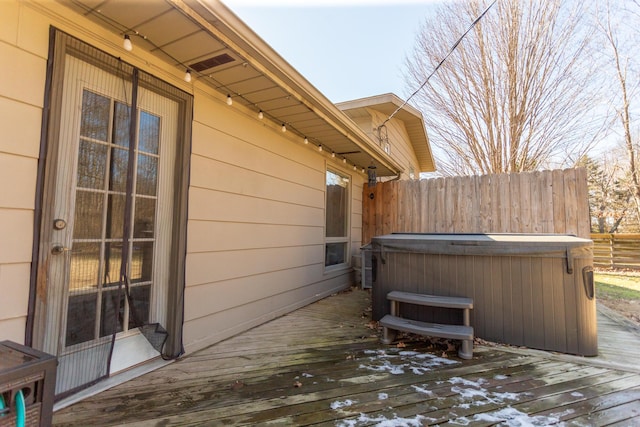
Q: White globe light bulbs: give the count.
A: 11